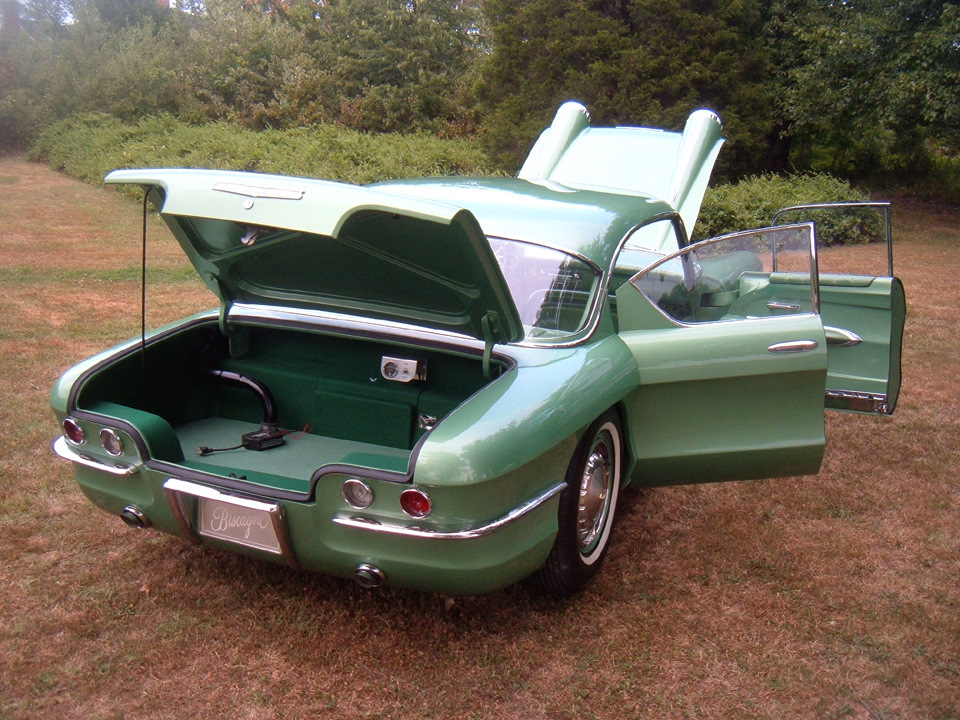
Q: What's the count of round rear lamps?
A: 4